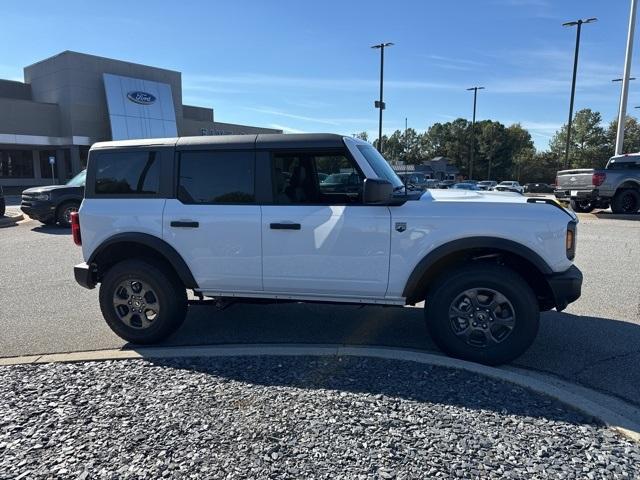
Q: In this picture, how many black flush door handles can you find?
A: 2